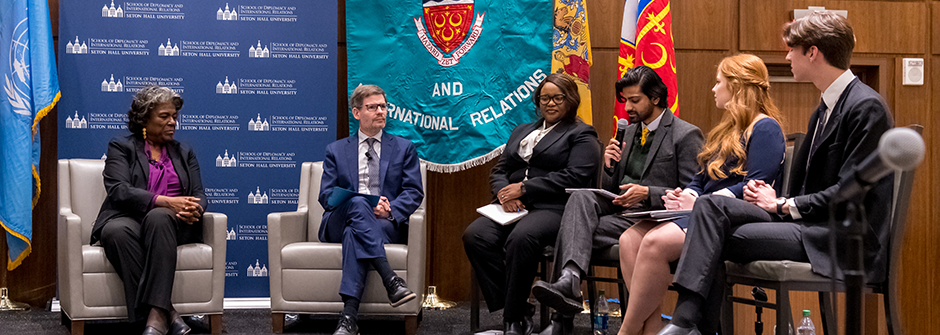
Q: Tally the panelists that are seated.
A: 6